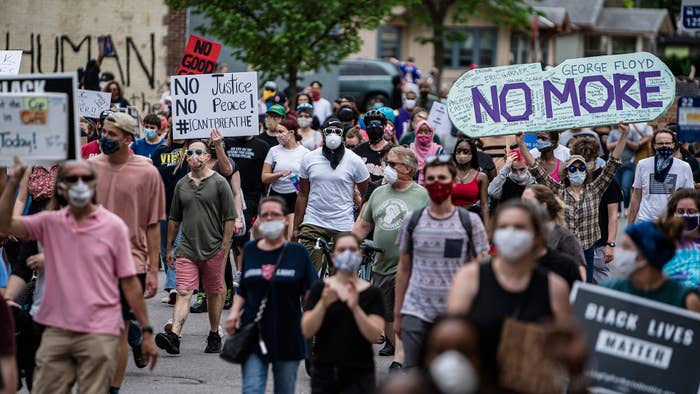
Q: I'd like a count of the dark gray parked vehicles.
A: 1